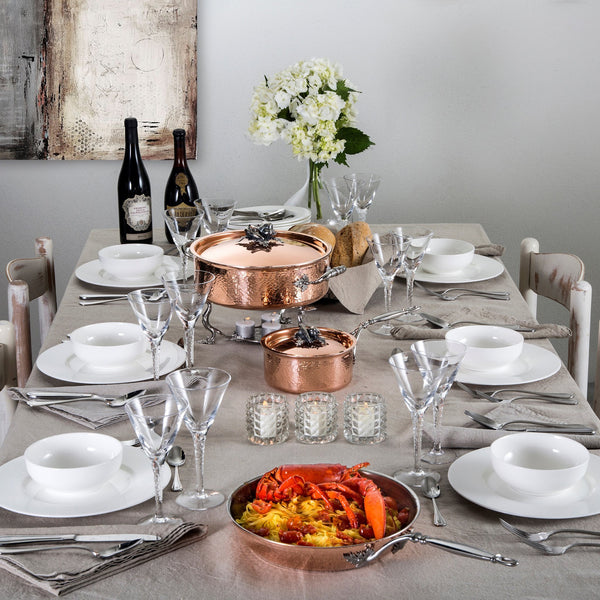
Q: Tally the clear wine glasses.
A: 12